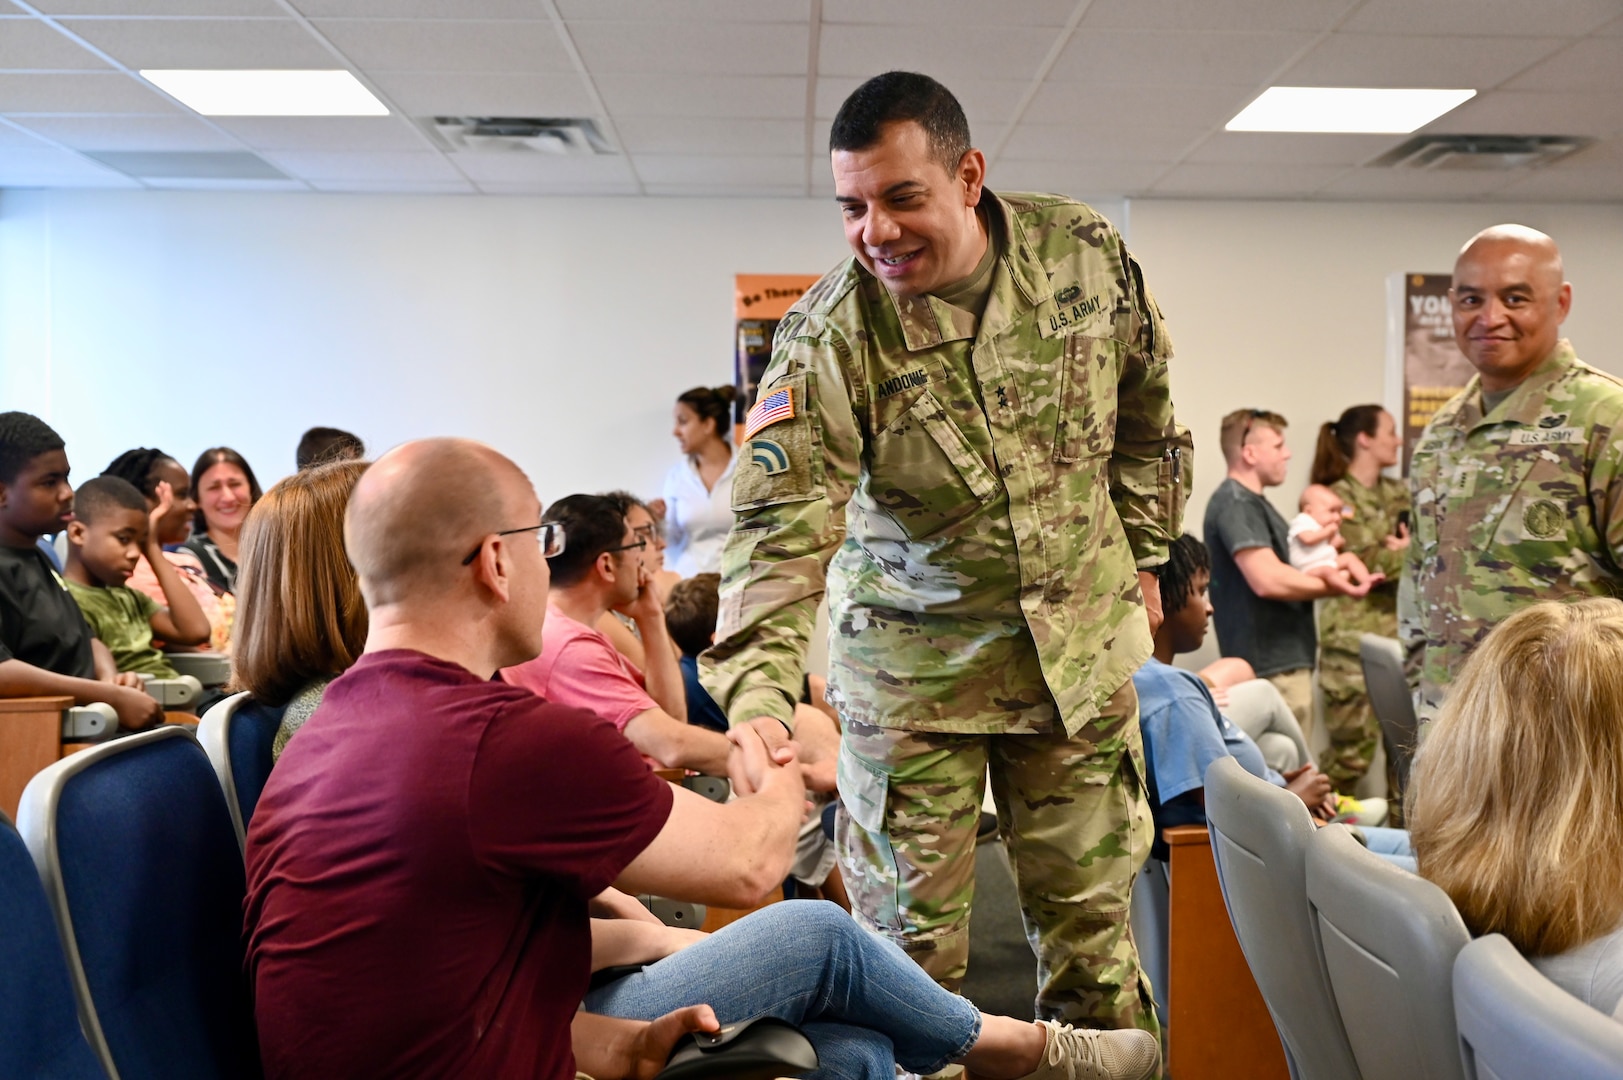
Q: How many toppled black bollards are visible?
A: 0